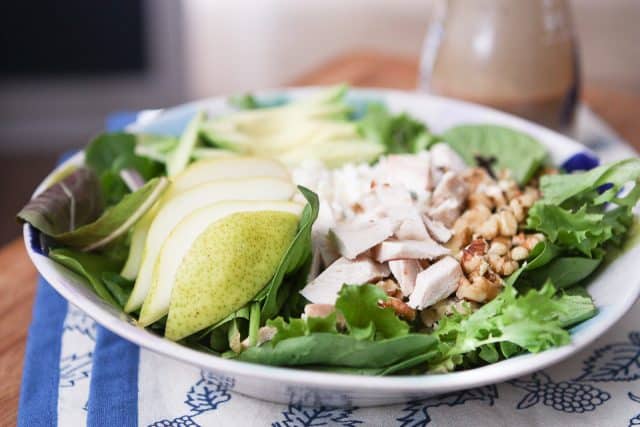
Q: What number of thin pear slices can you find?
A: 4